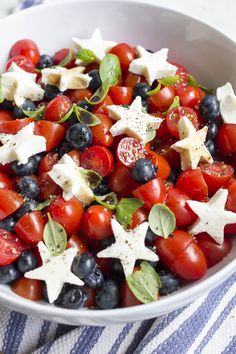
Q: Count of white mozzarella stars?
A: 12